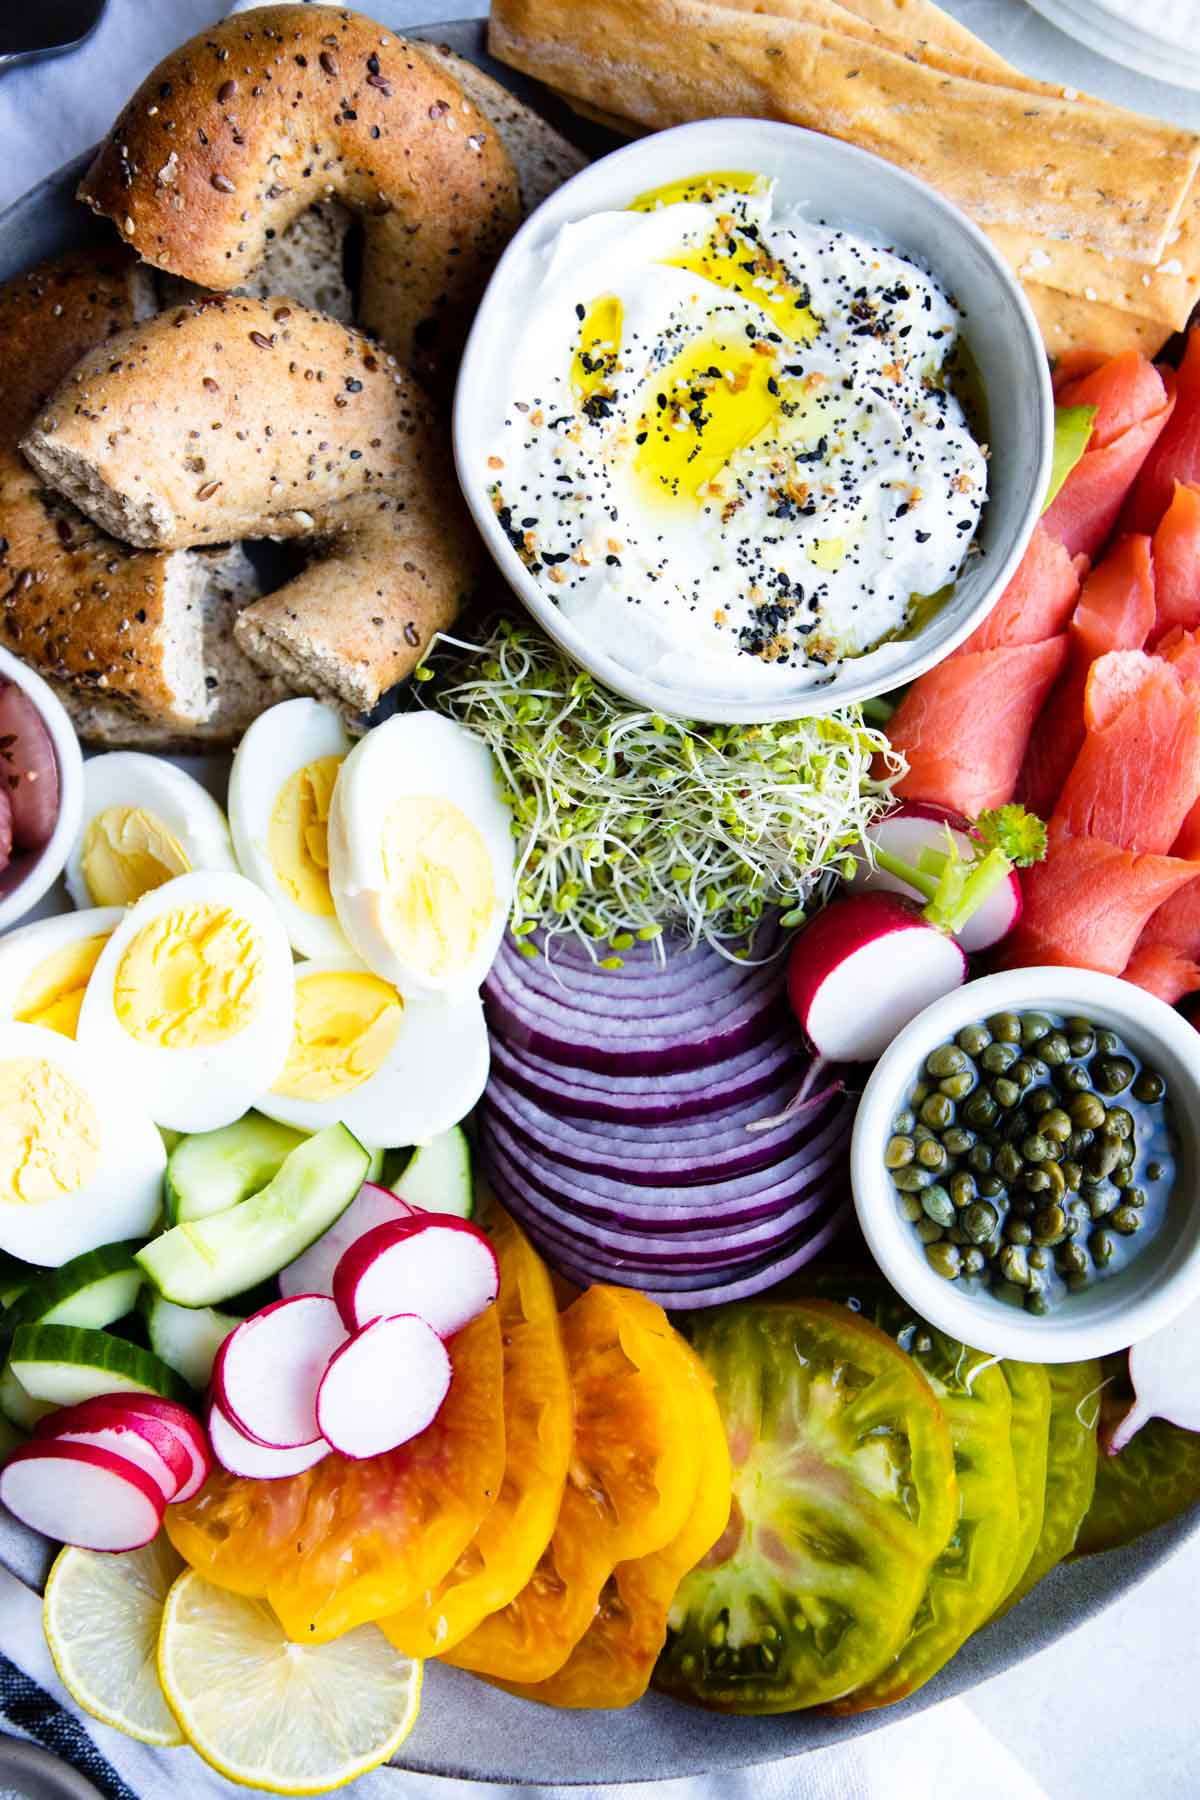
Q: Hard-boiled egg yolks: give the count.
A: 7